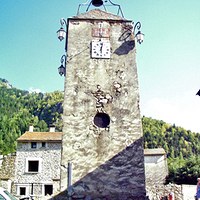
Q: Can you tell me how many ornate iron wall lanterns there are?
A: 3